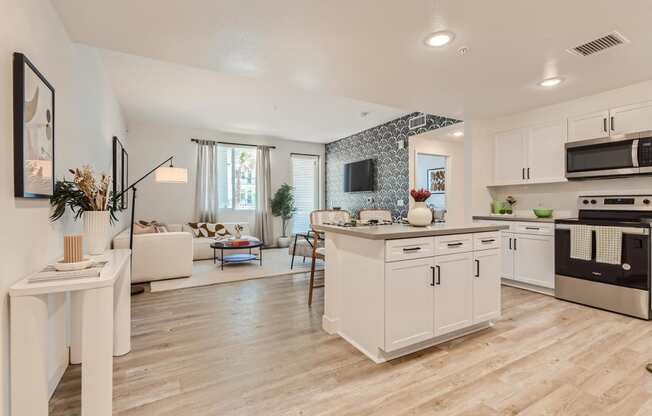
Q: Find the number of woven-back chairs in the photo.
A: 2